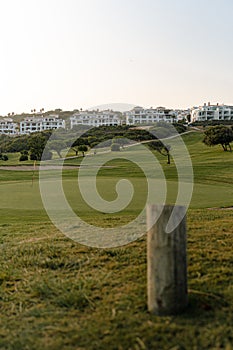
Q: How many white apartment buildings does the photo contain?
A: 5